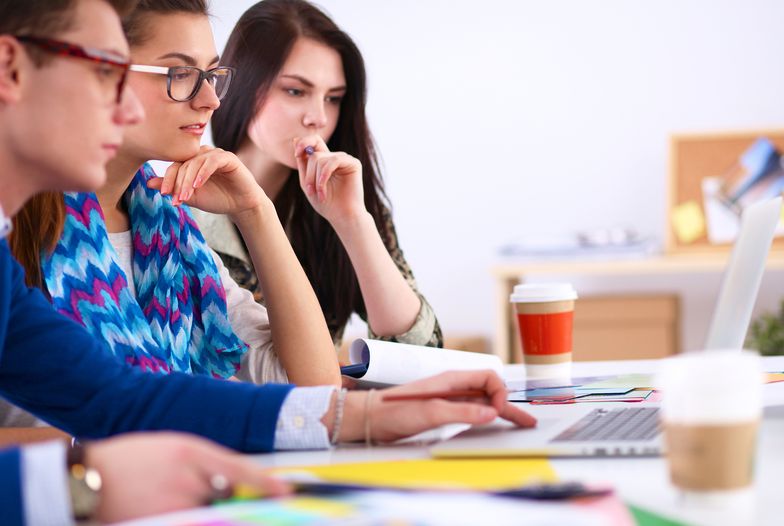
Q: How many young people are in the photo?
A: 3